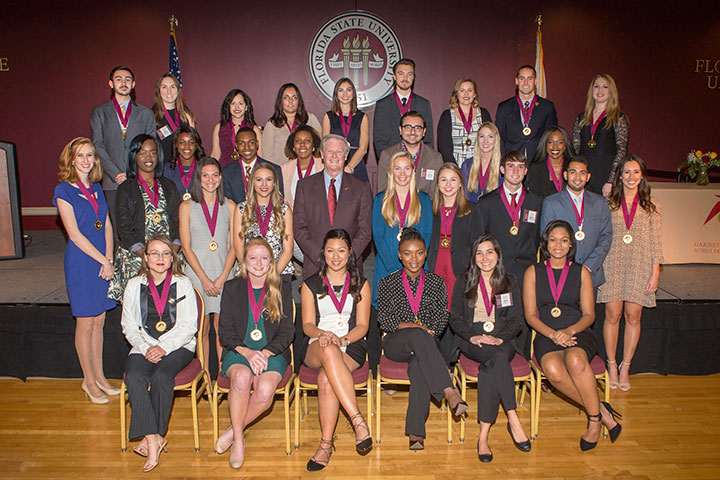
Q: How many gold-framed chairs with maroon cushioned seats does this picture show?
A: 6